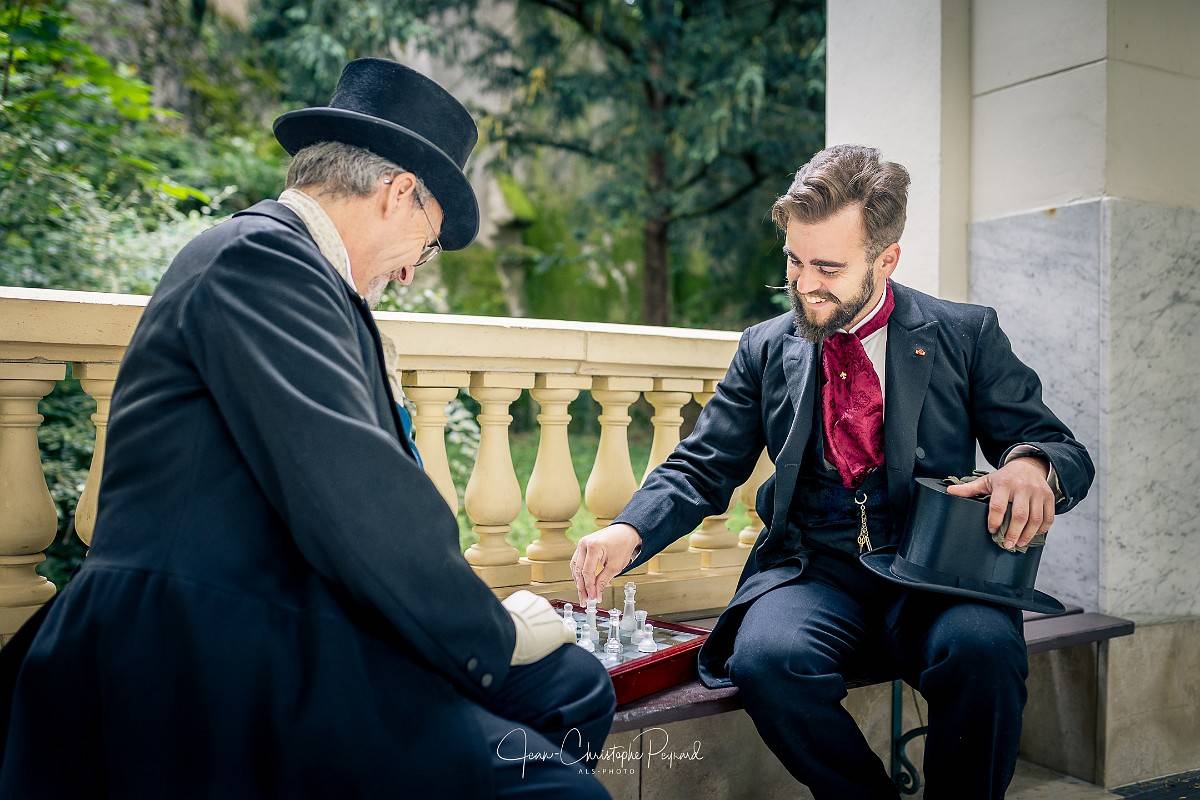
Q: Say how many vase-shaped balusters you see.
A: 9